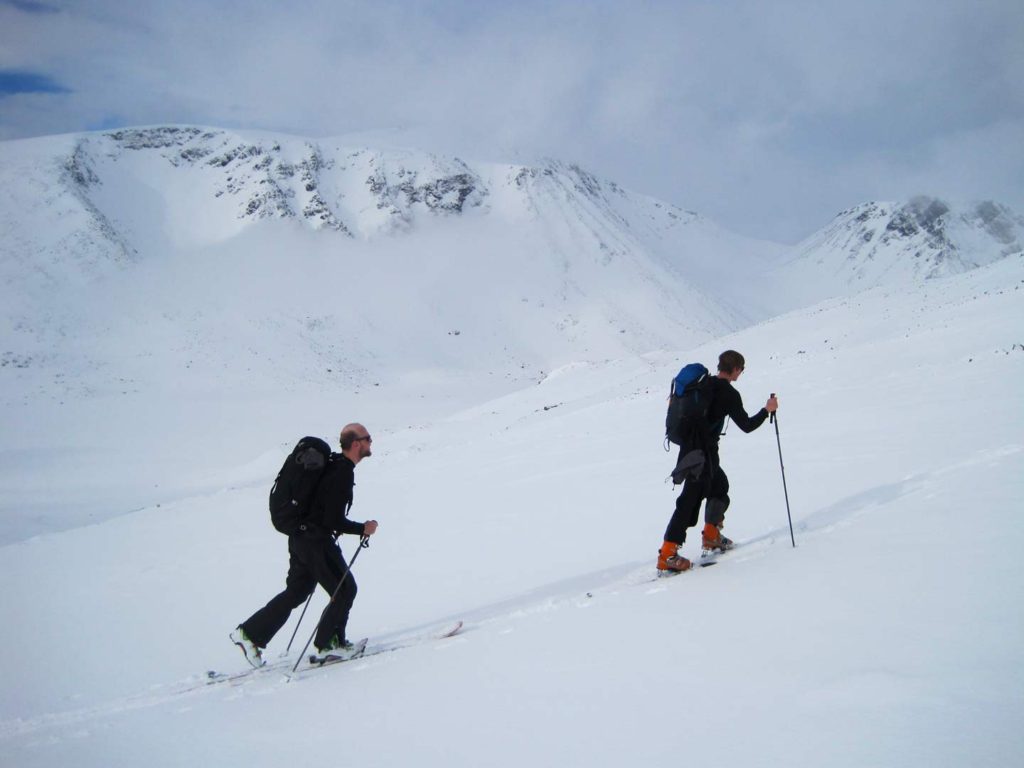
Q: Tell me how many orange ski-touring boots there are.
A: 2